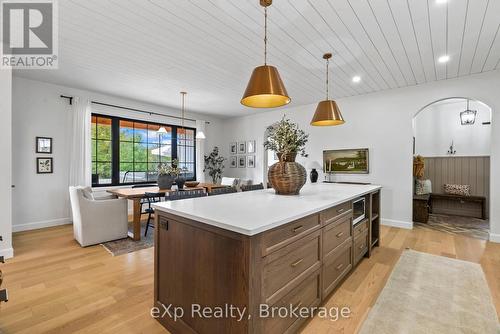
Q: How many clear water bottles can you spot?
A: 0